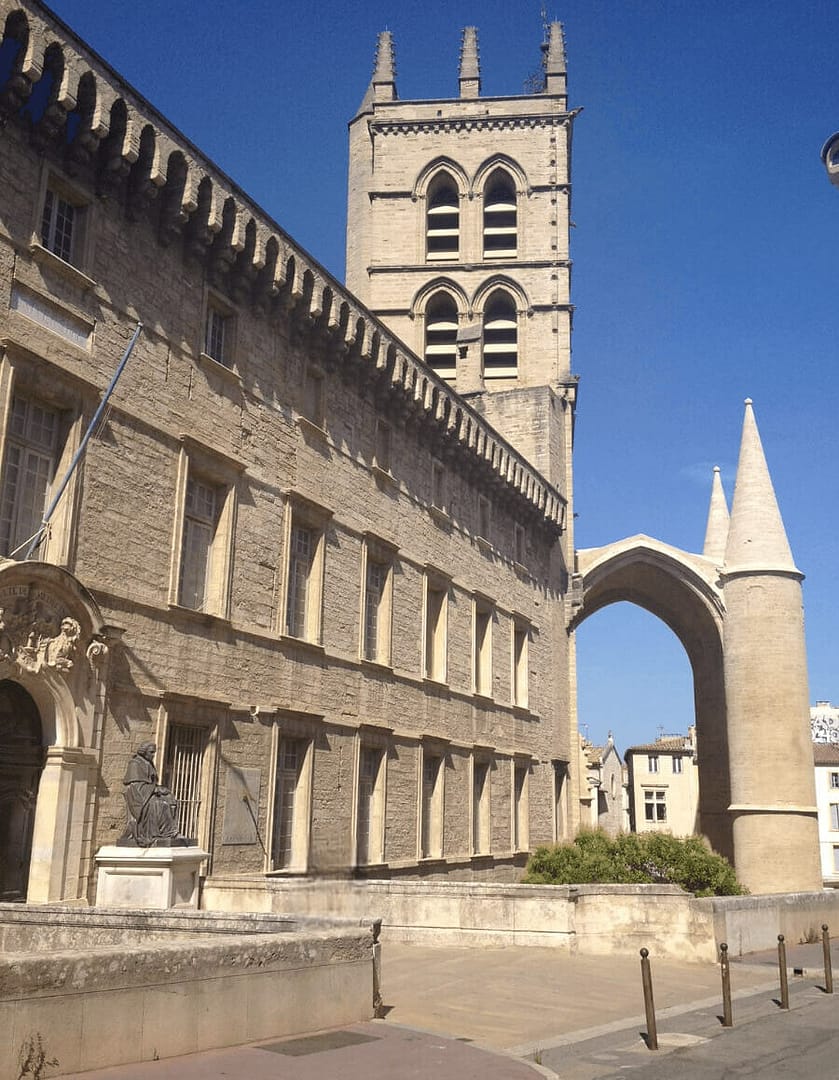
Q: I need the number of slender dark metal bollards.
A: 4